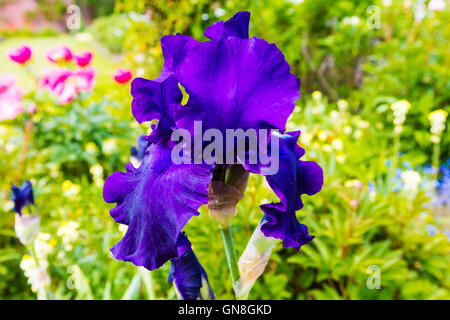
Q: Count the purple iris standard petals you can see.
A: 3